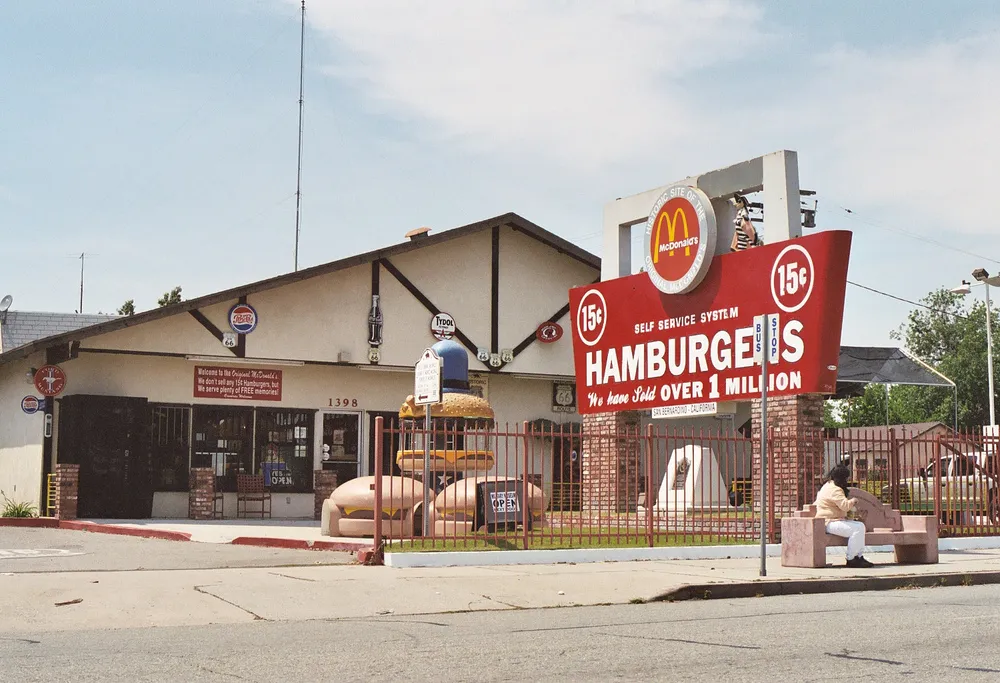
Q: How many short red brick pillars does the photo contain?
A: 3